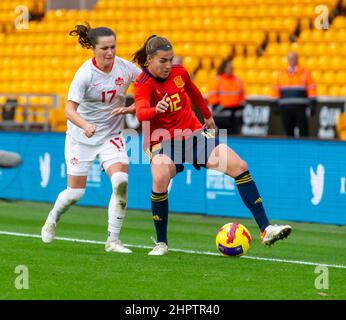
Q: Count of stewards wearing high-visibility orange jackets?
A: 2